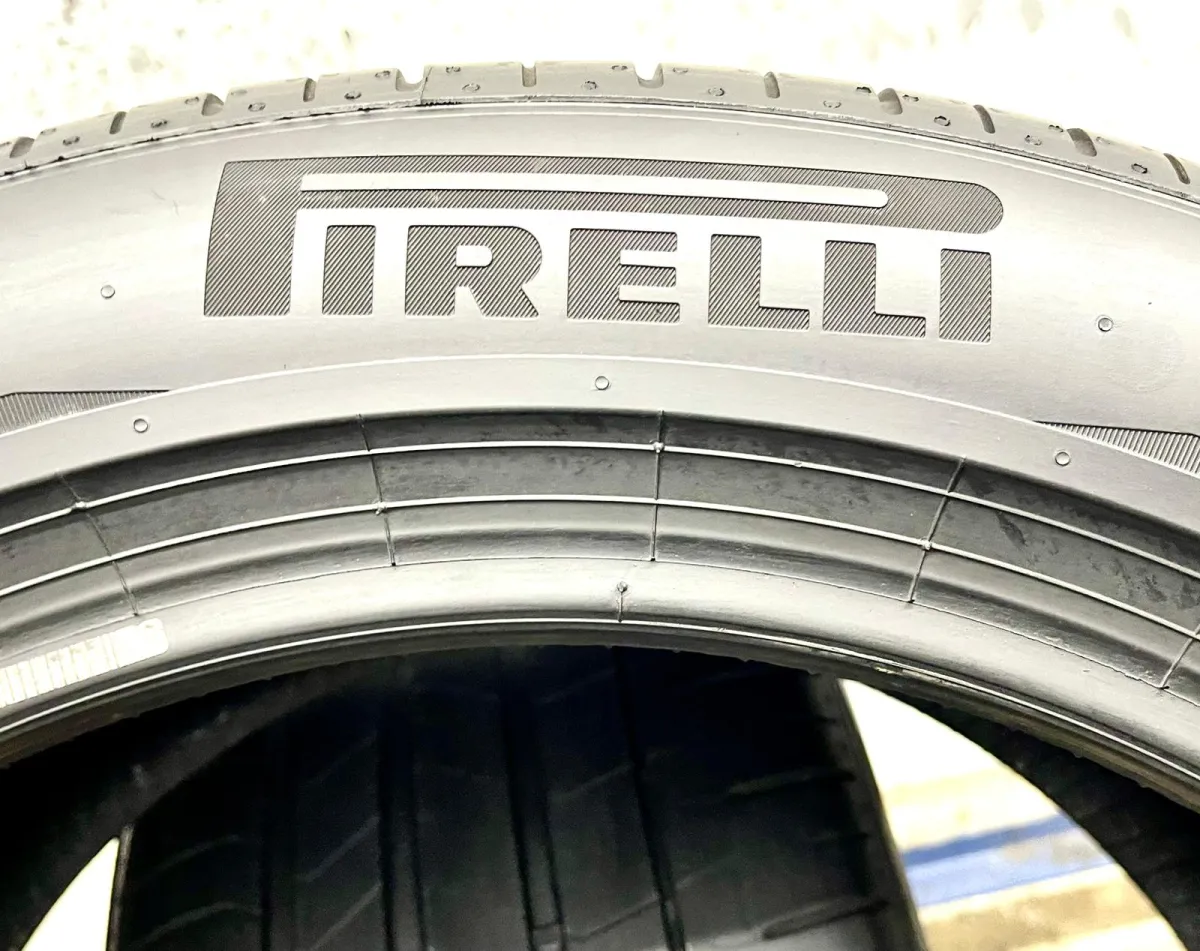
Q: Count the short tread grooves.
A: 12